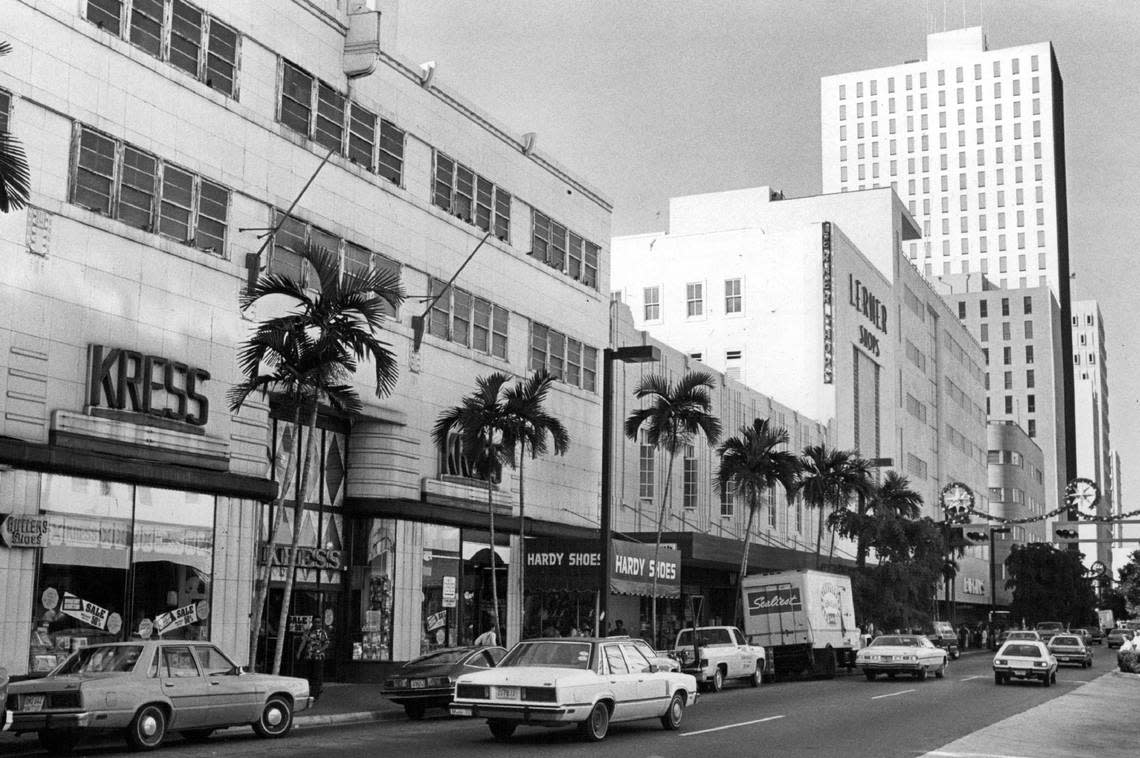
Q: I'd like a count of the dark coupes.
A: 1